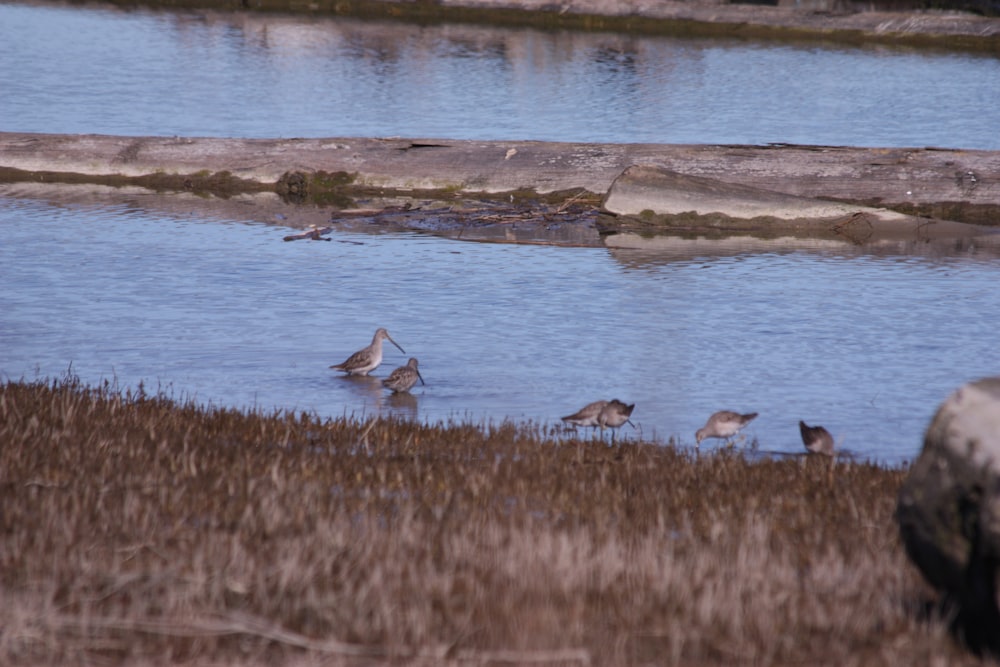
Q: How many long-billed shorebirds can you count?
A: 6